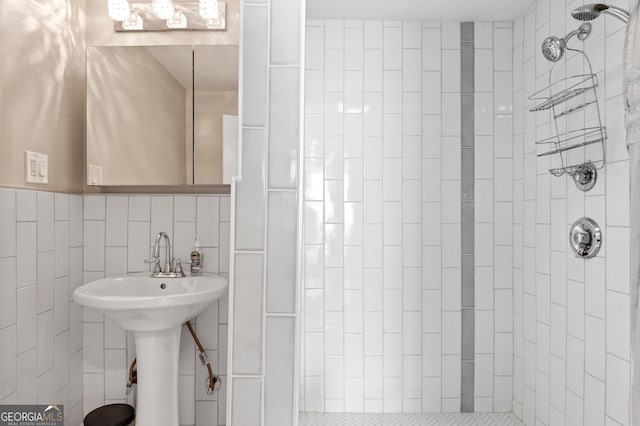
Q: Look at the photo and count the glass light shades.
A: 3